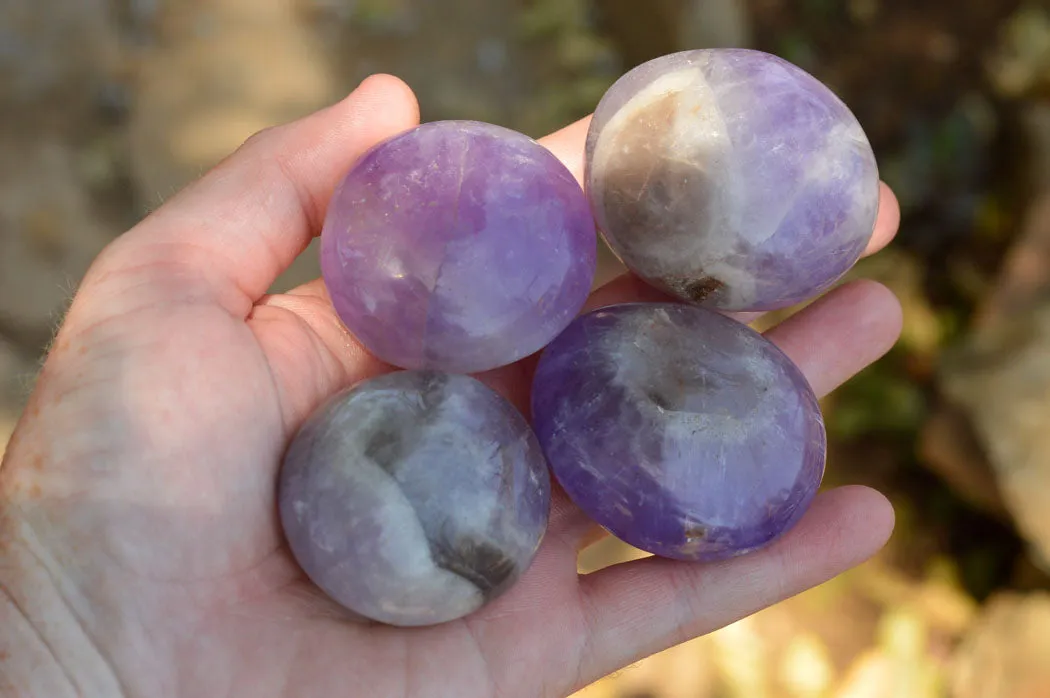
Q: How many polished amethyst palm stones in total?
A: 4